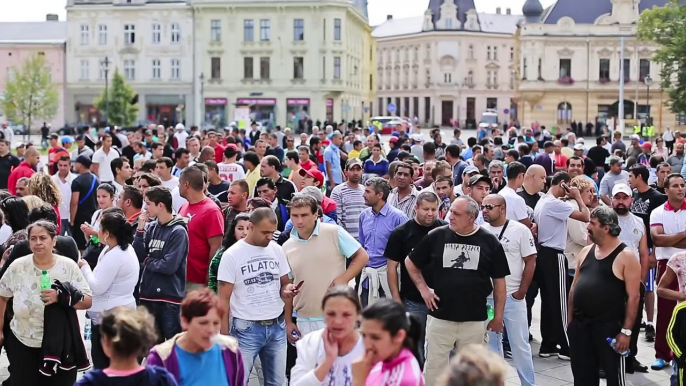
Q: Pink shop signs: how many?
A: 4